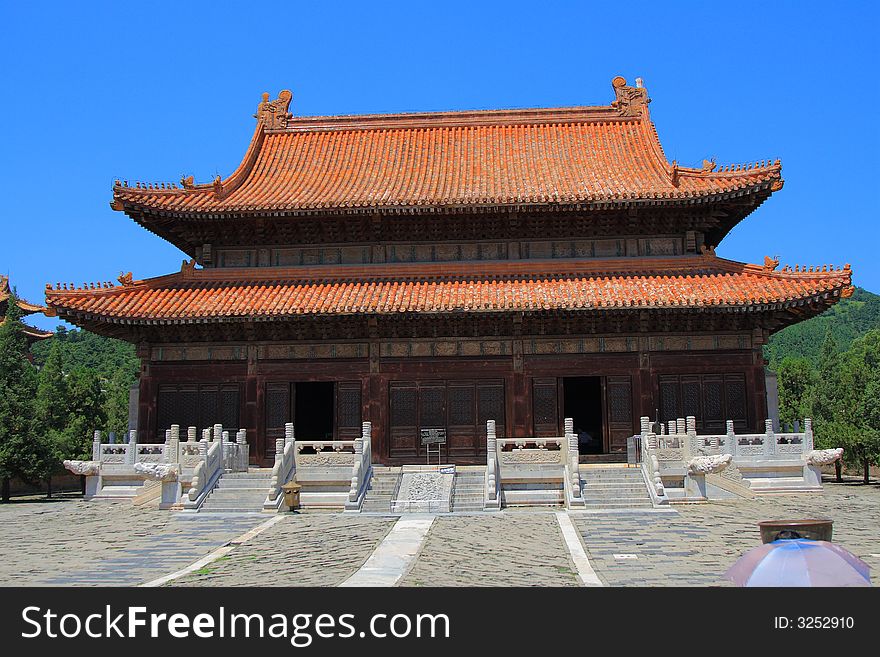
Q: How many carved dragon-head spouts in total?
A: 4